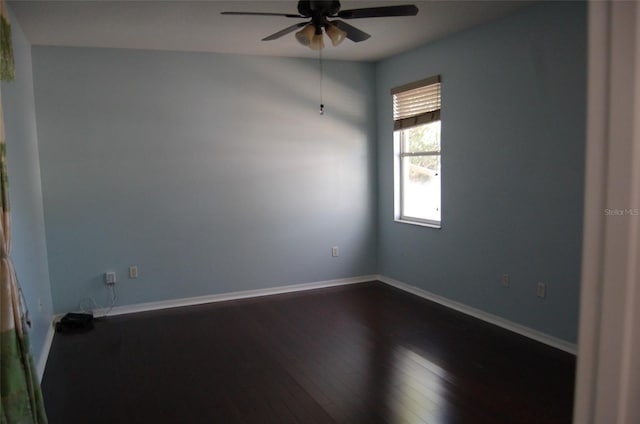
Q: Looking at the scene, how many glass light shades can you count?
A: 3